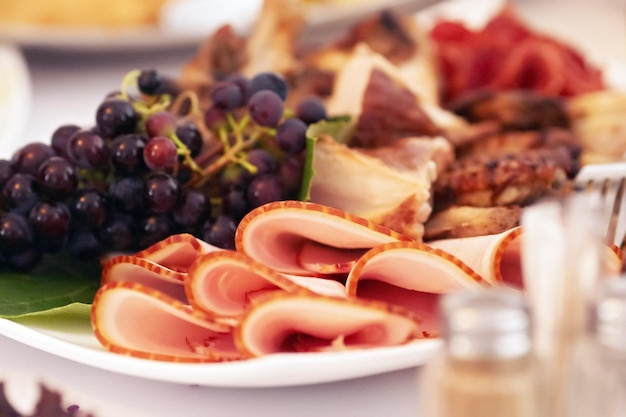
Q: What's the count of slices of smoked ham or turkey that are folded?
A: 8